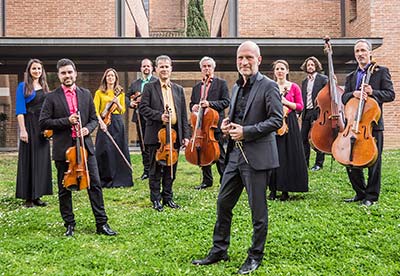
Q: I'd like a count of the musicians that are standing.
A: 10